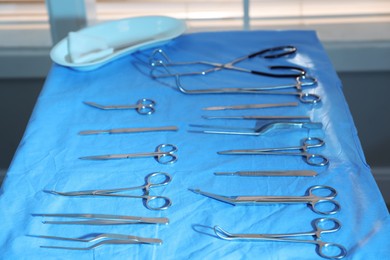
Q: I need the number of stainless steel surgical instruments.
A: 15